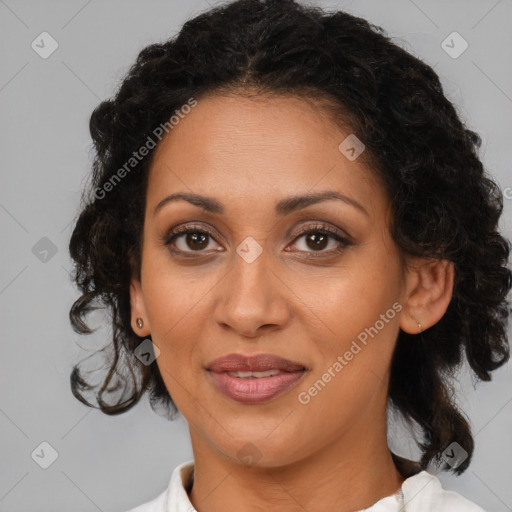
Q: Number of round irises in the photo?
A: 2